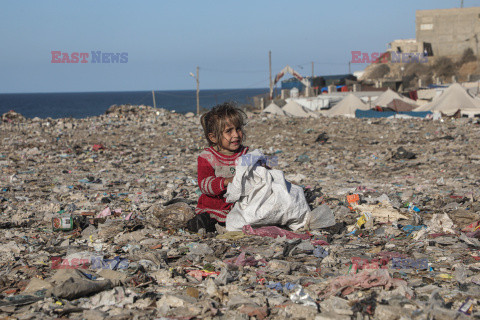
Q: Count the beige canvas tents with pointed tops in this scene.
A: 5